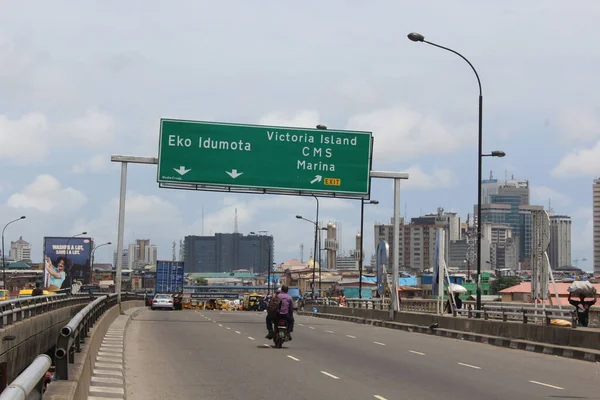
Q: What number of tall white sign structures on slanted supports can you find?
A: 3